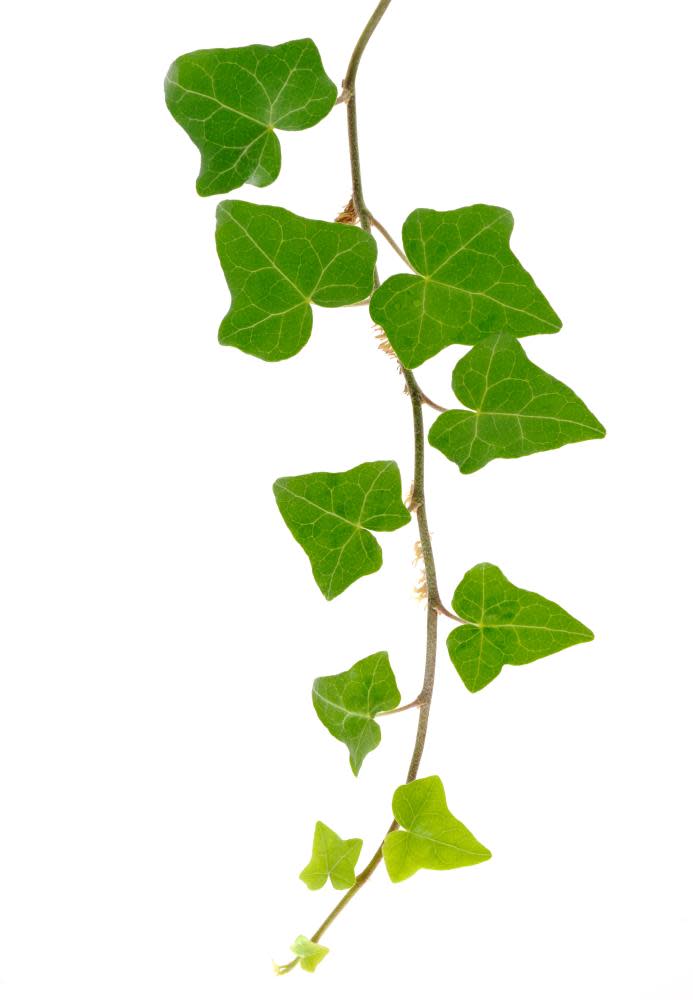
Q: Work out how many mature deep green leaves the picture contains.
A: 7